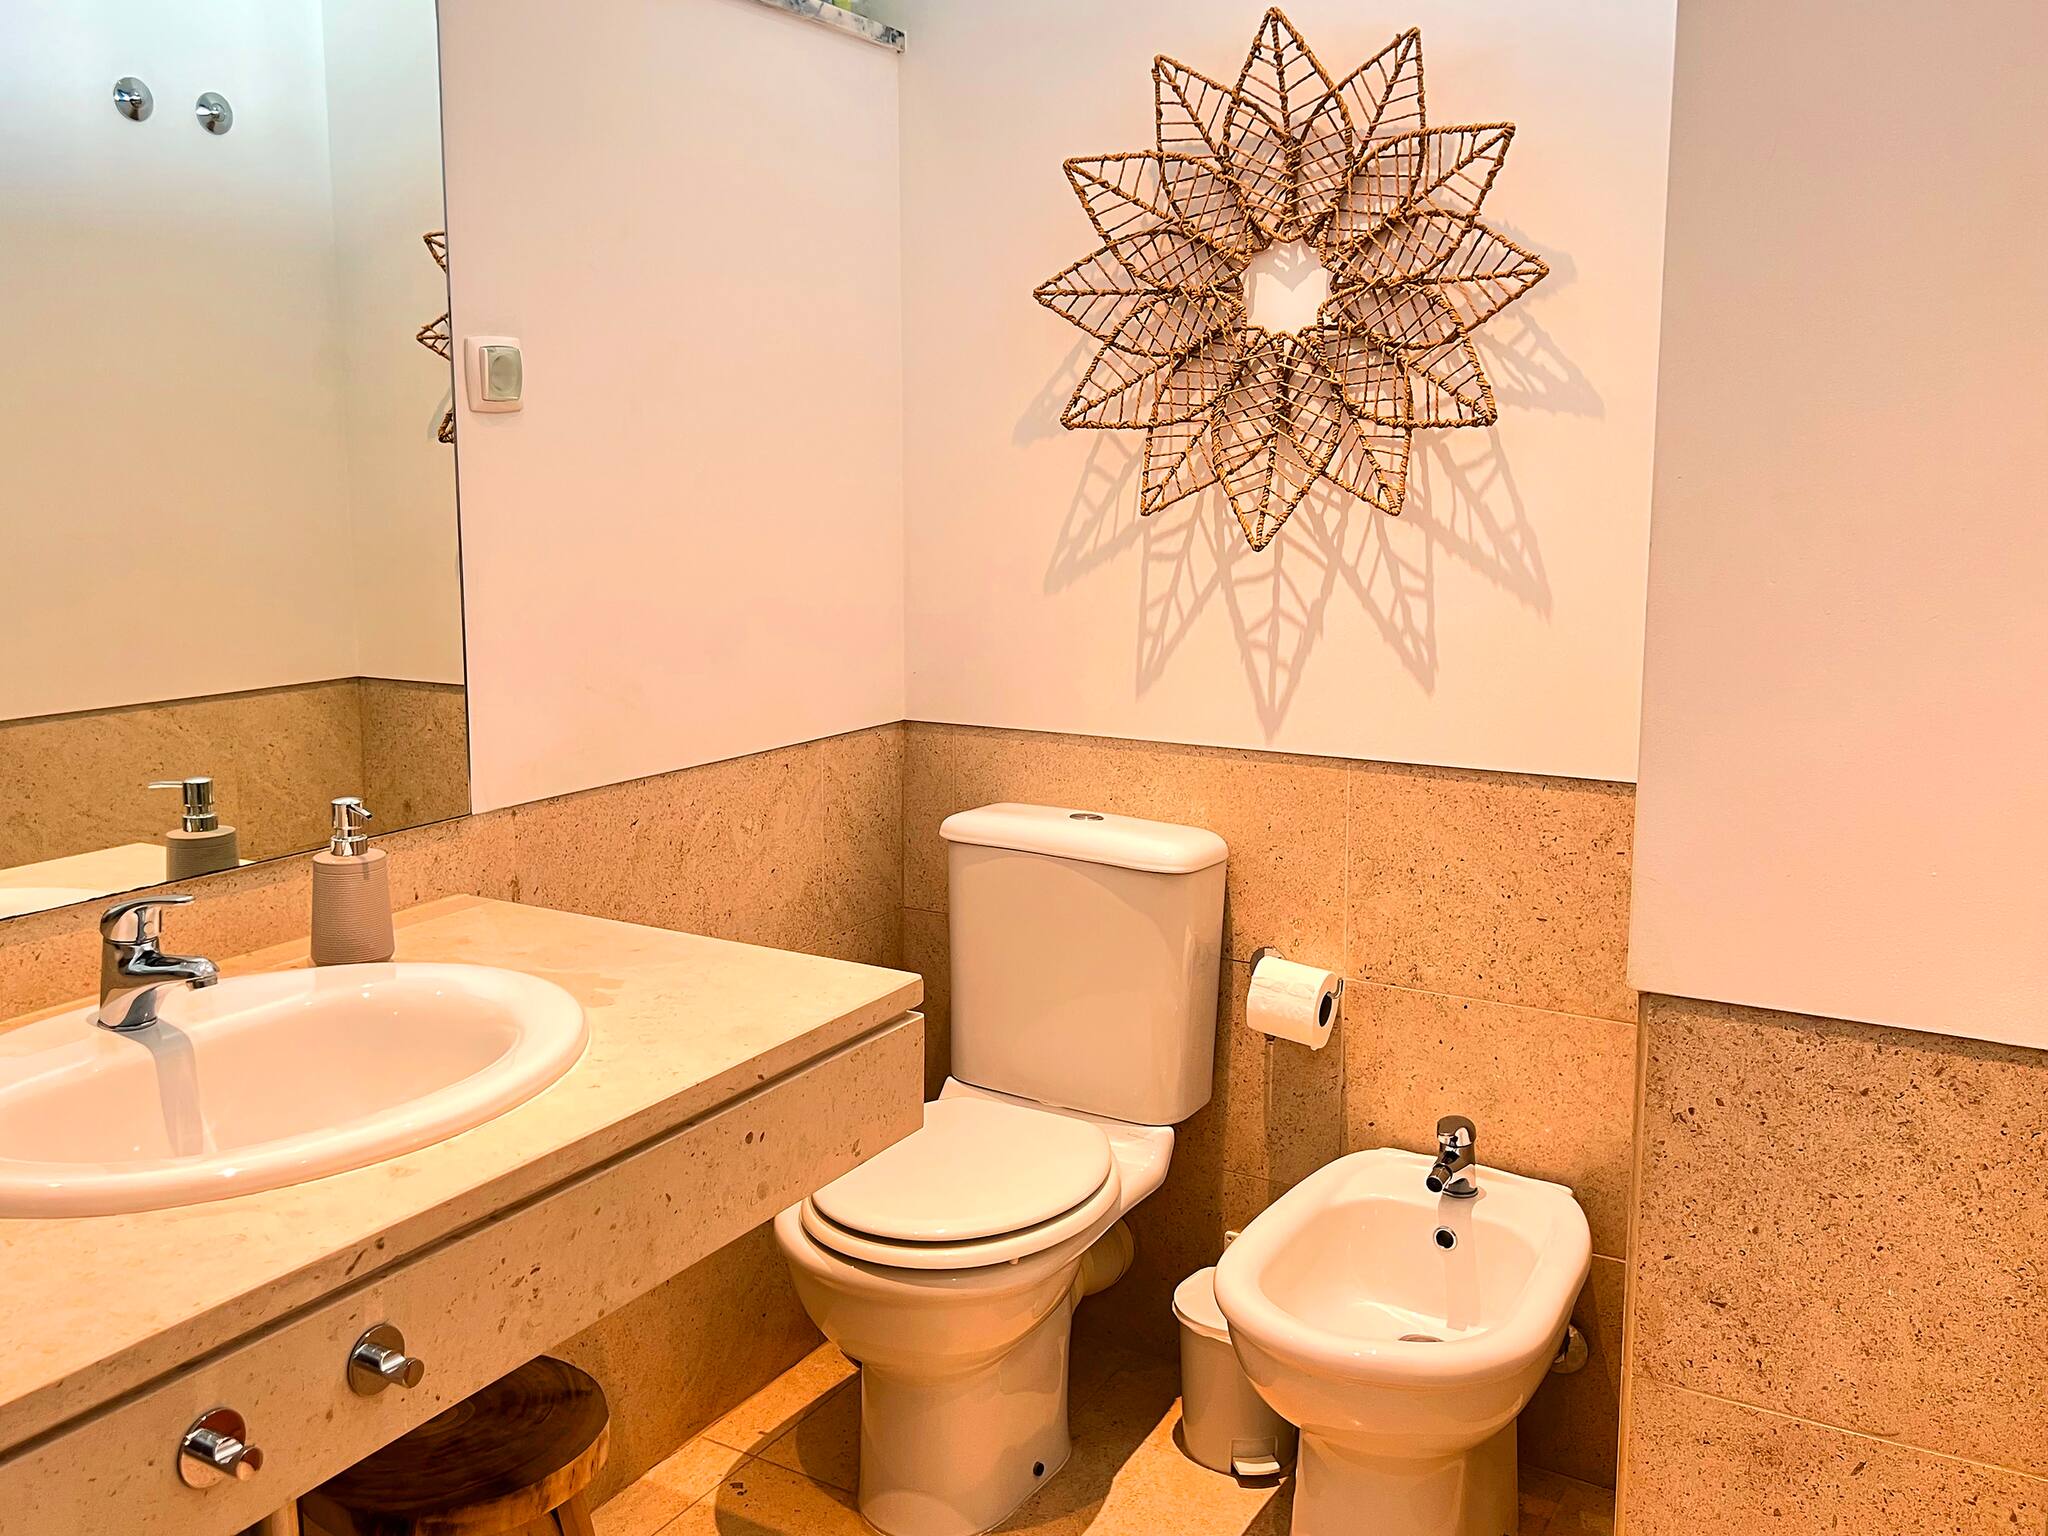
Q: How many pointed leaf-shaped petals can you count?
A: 12